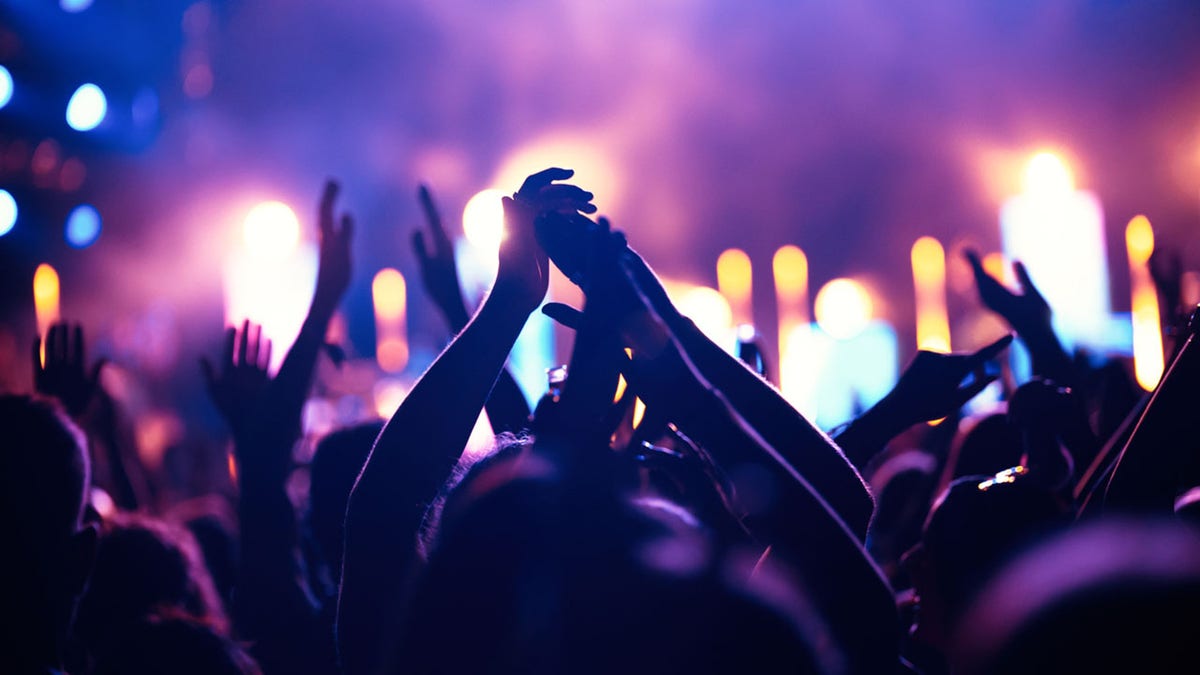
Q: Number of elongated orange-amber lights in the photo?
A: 6